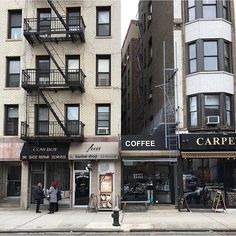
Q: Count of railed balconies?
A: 3